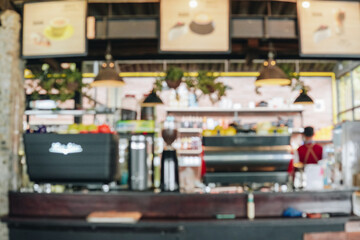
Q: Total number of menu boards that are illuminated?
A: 3